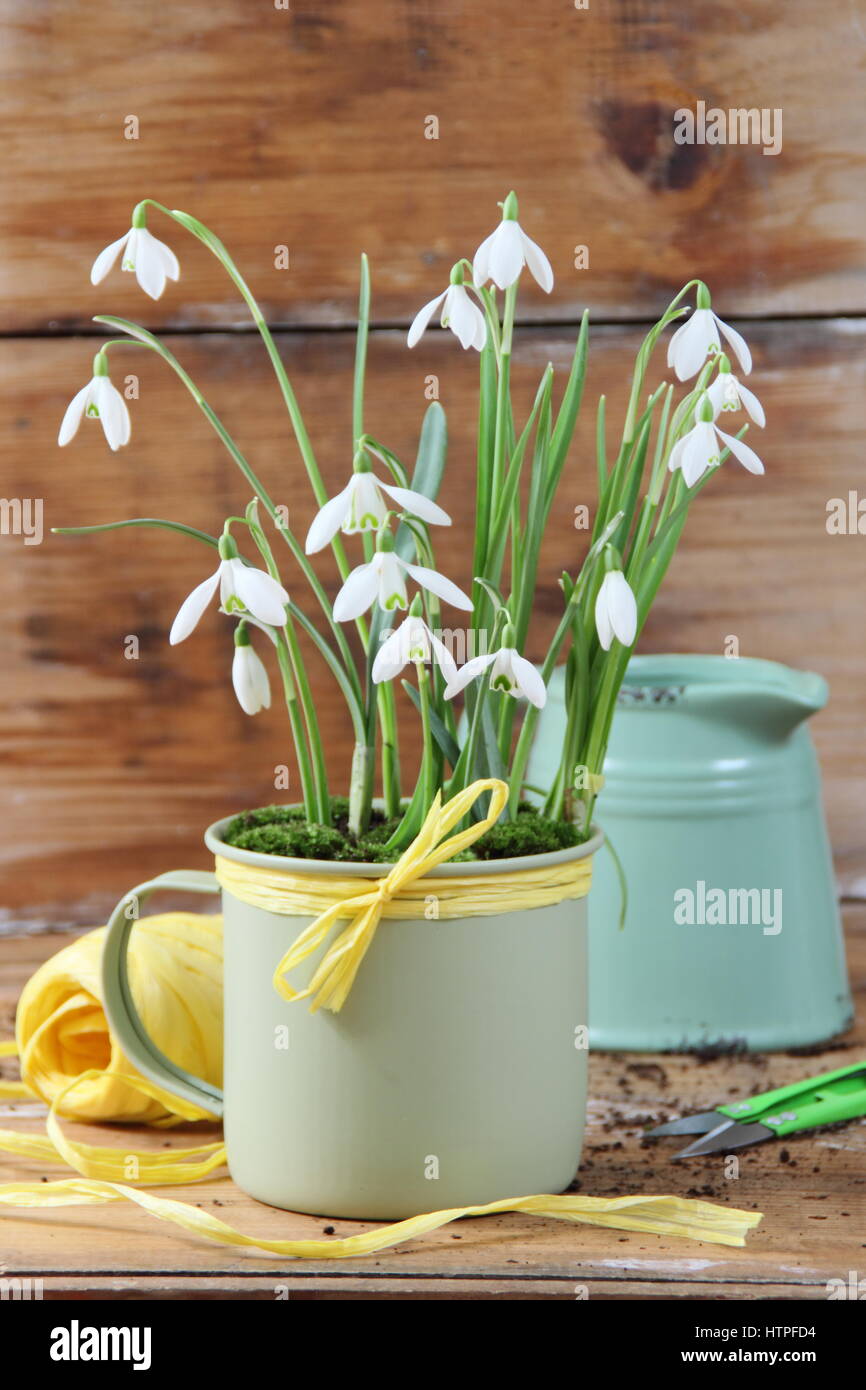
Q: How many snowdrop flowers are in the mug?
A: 14